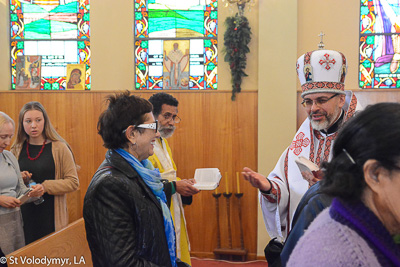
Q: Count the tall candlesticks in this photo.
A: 3